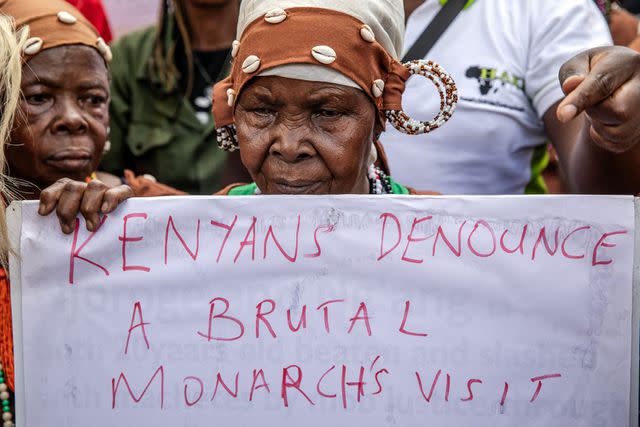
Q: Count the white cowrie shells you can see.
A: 11